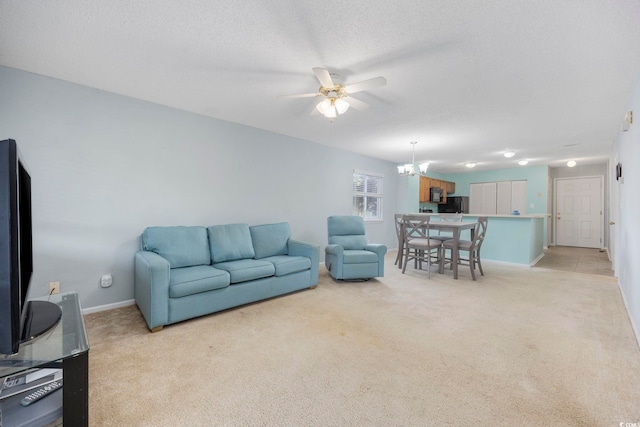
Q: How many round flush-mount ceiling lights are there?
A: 4